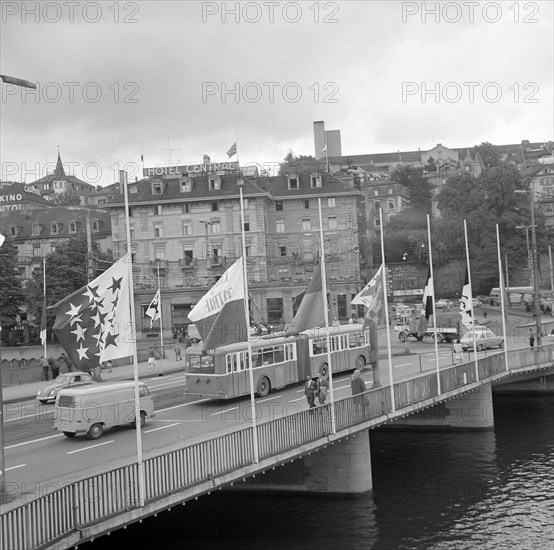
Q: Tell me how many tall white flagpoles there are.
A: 7